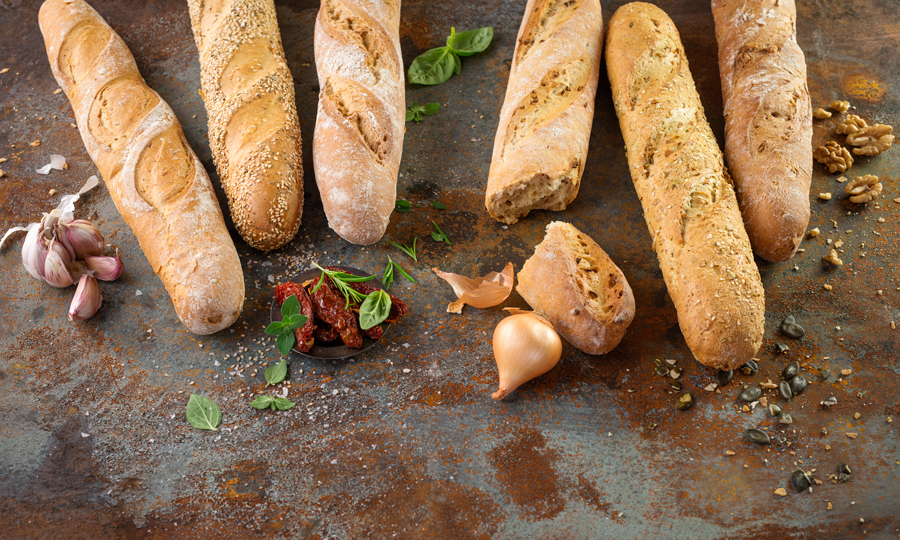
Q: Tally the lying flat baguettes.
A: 6